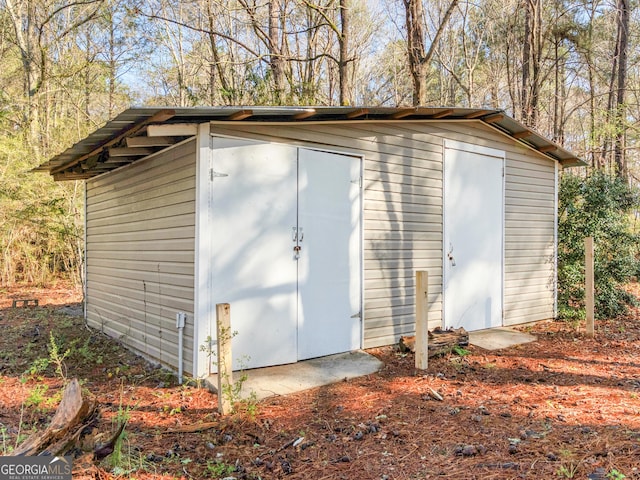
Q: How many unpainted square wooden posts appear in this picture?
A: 3